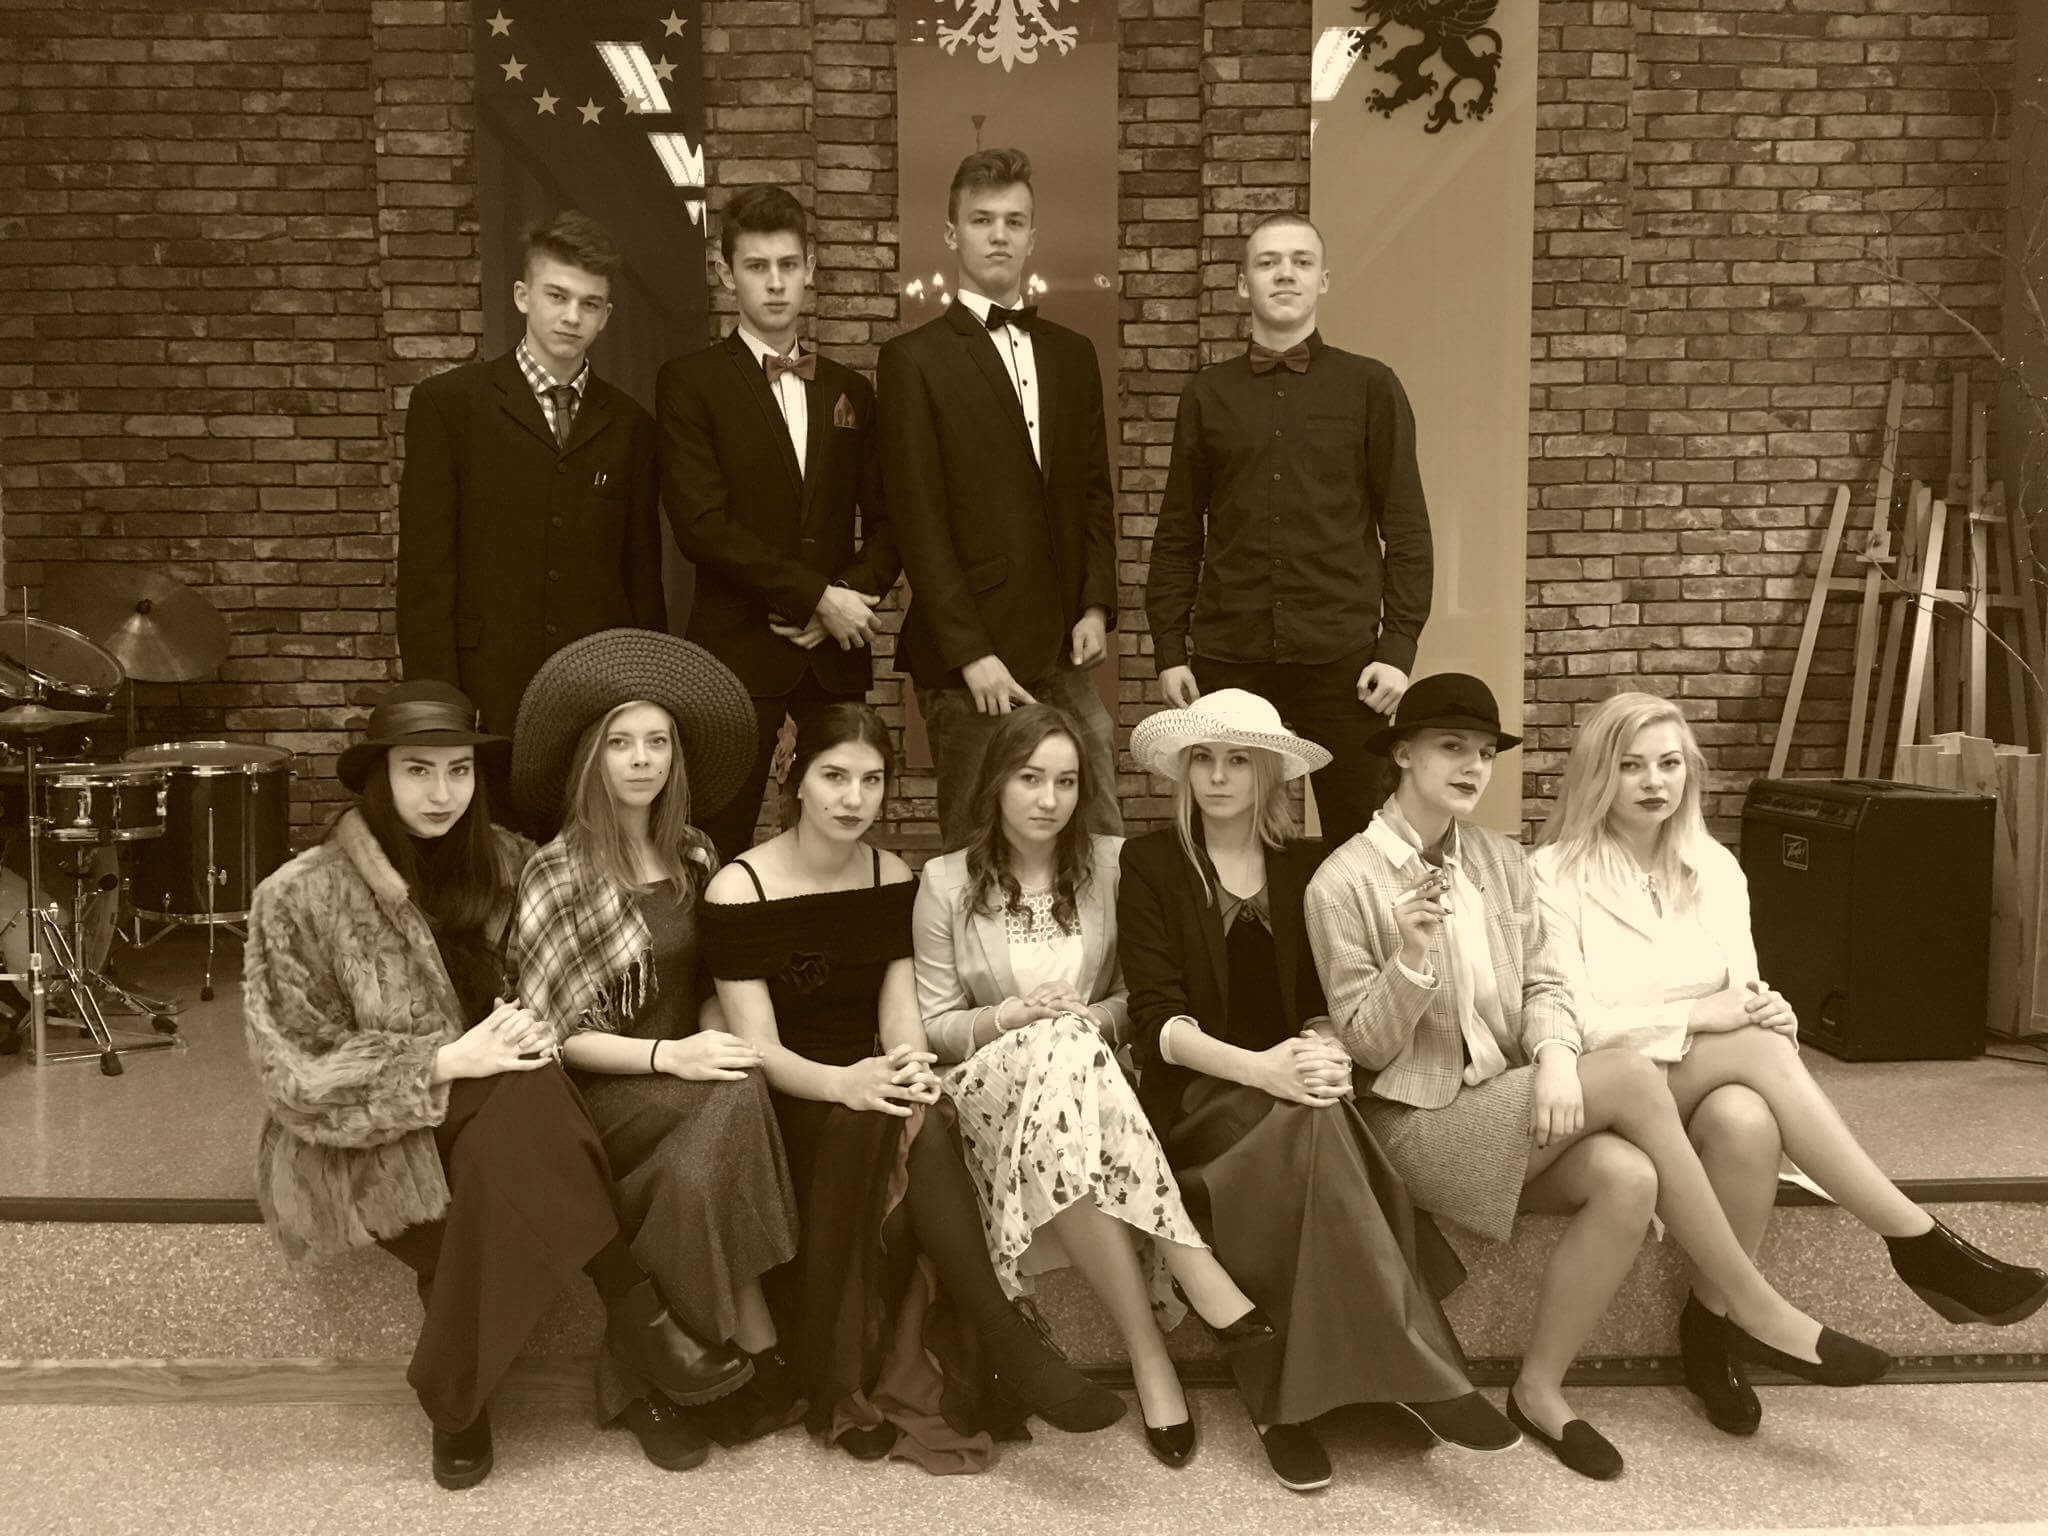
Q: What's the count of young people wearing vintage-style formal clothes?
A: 11